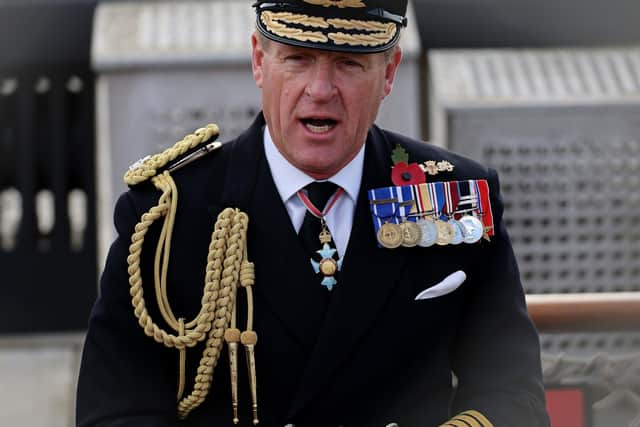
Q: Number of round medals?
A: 6